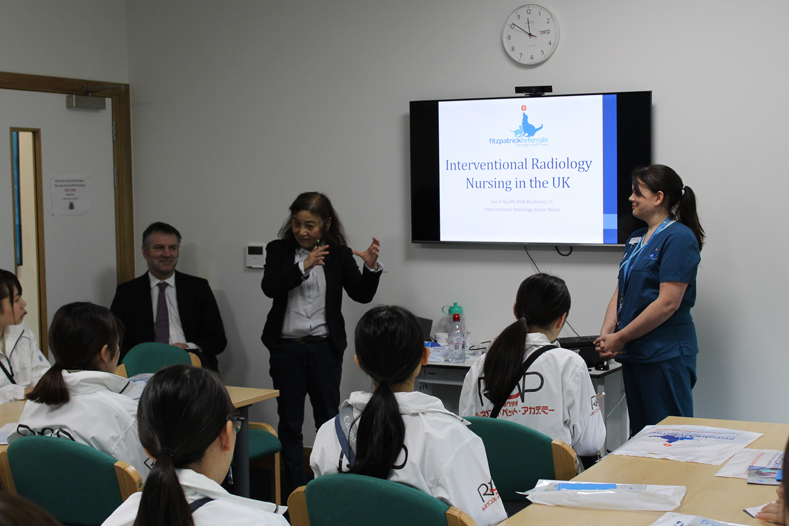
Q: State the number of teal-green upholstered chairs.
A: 5